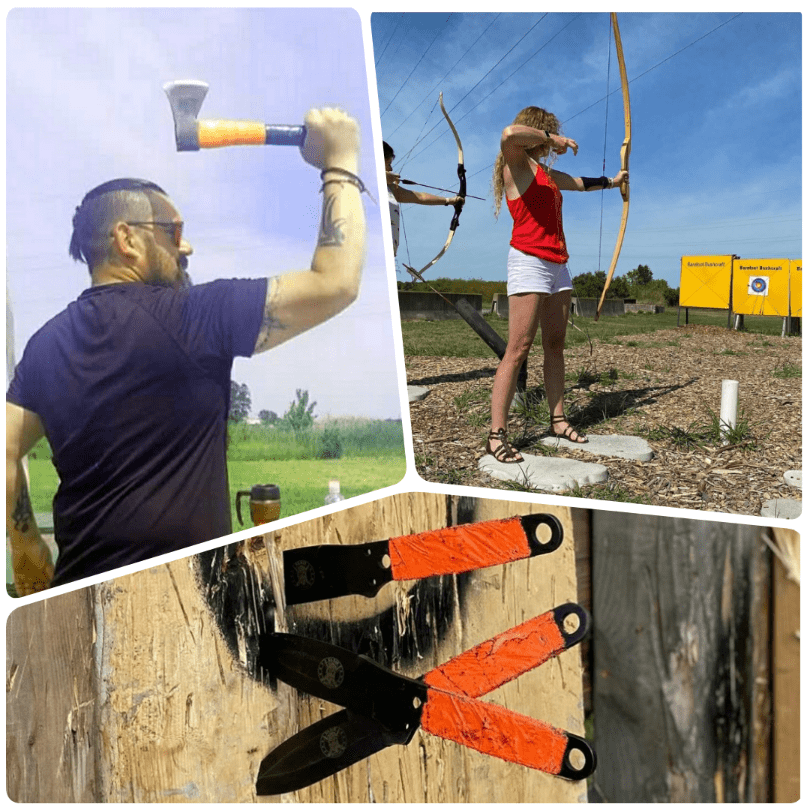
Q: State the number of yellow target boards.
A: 3